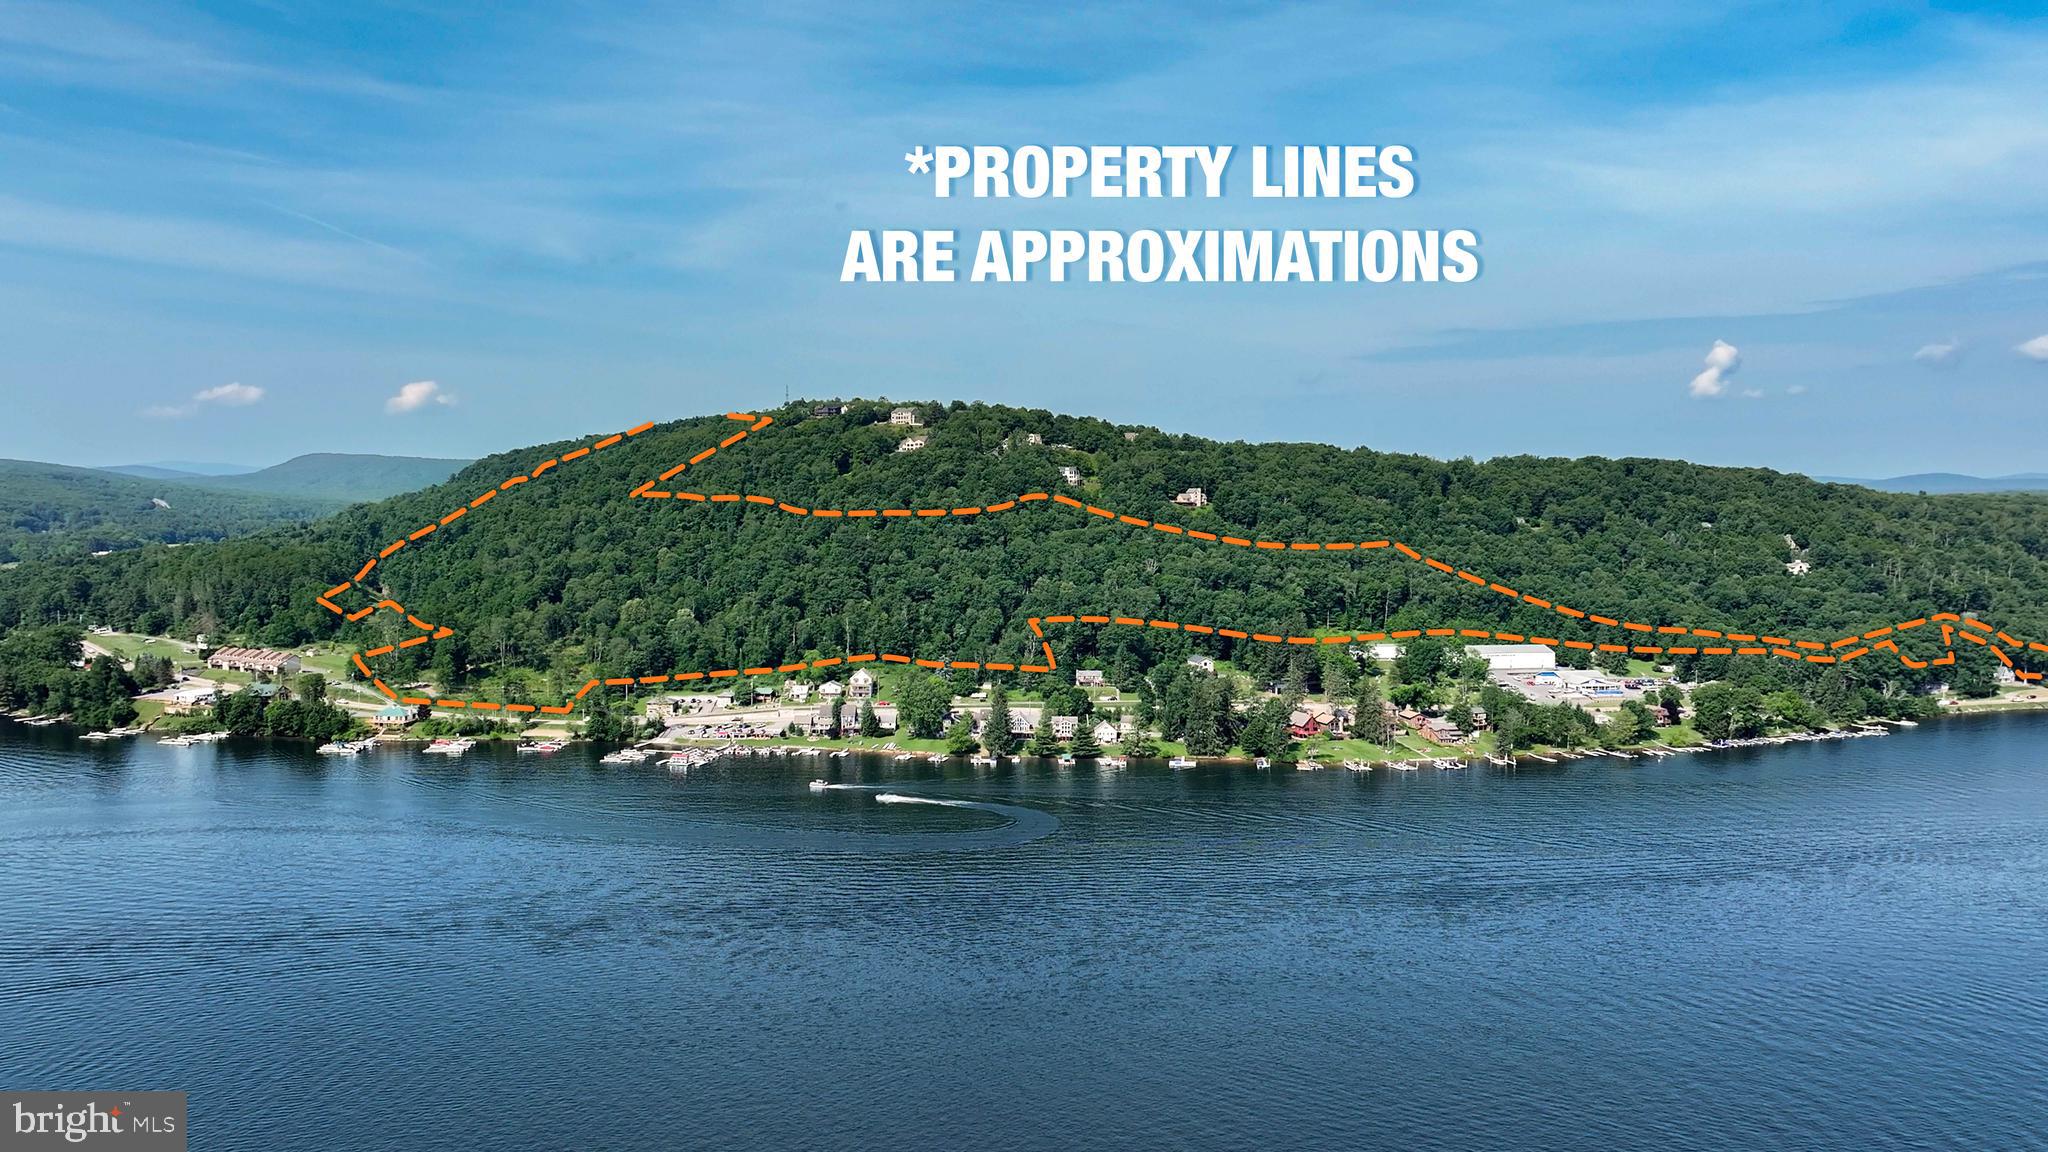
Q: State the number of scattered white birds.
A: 0